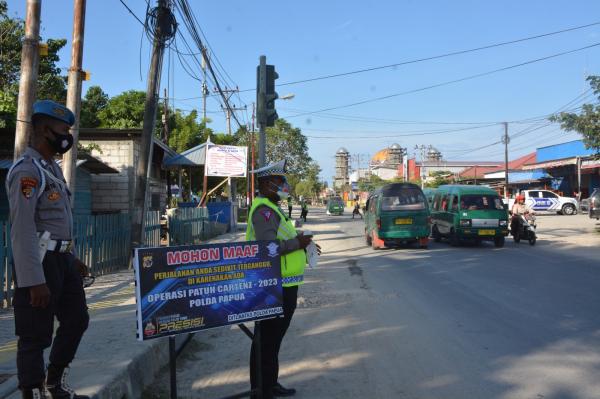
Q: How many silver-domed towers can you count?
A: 3